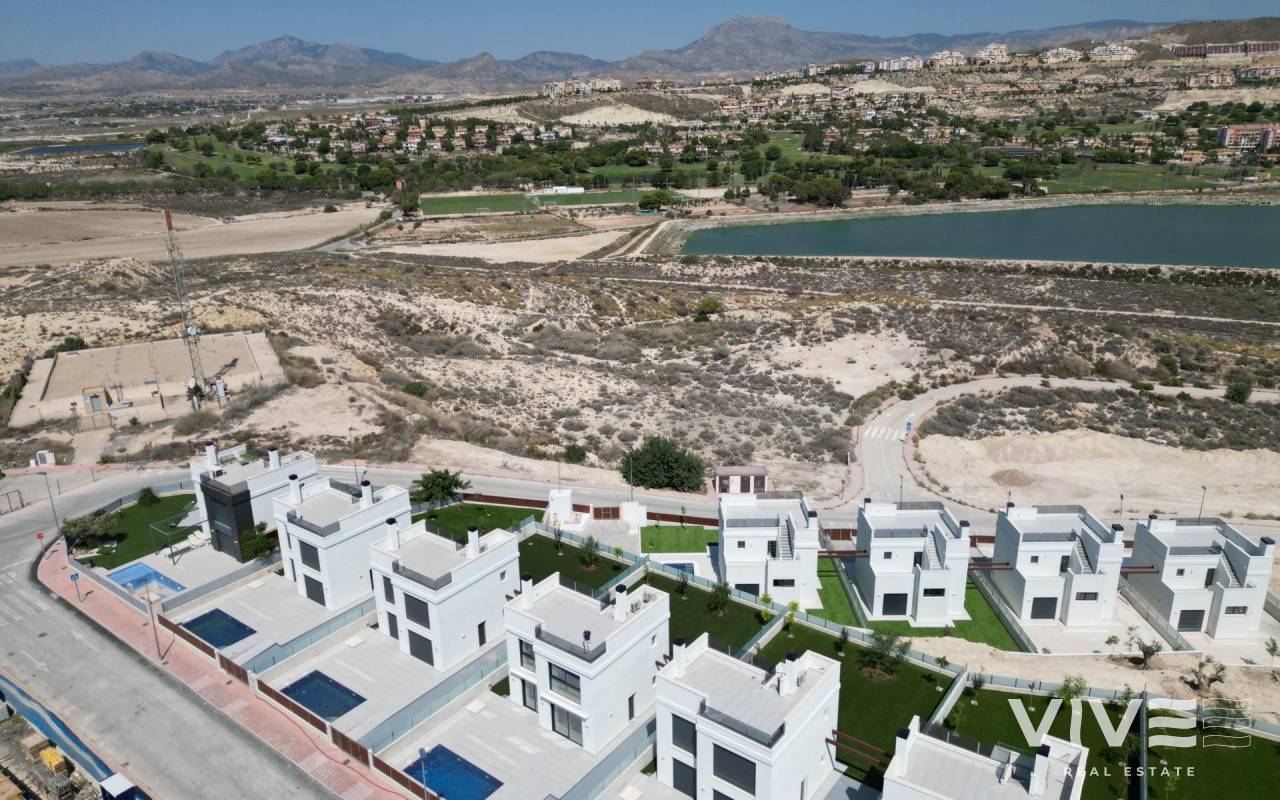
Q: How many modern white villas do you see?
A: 10